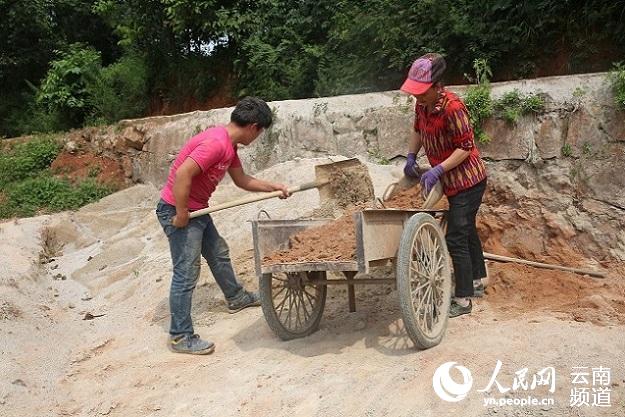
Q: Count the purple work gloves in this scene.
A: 2